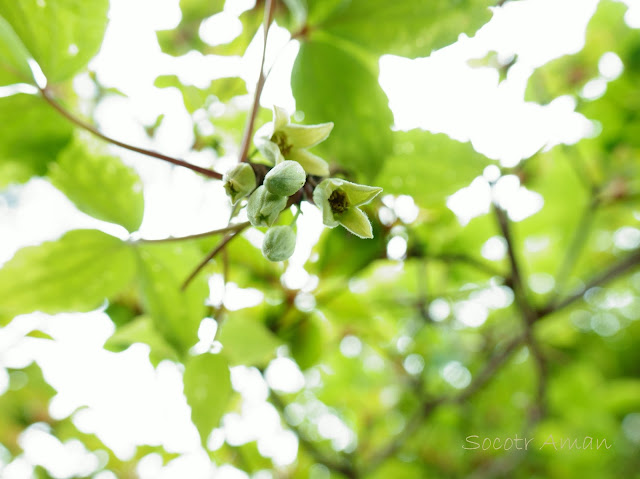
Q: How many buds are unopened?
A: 4